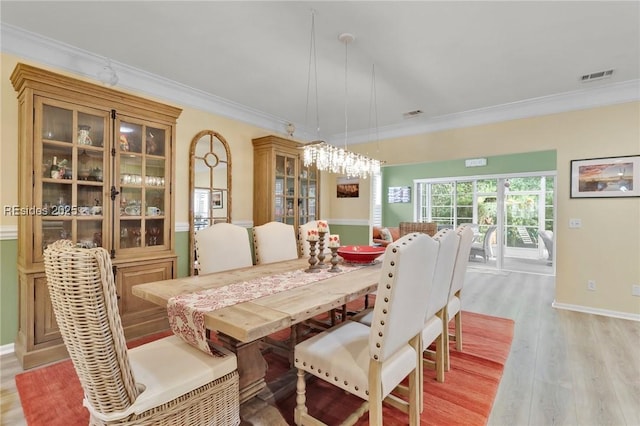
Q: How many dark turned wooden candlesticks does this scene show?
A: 3